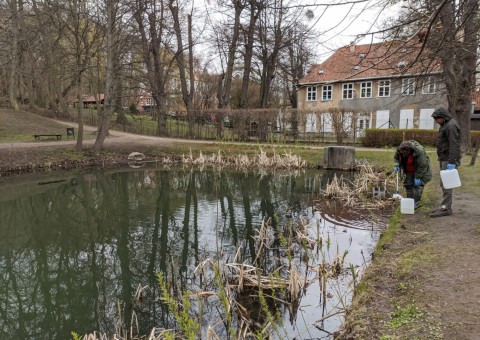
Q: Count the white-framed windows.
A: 7